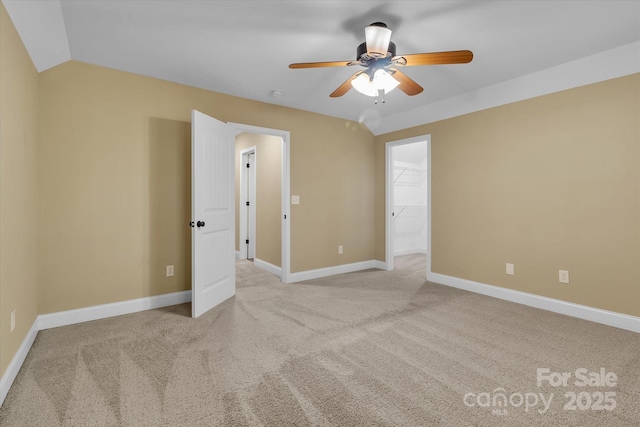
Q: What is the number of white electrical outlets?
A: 5